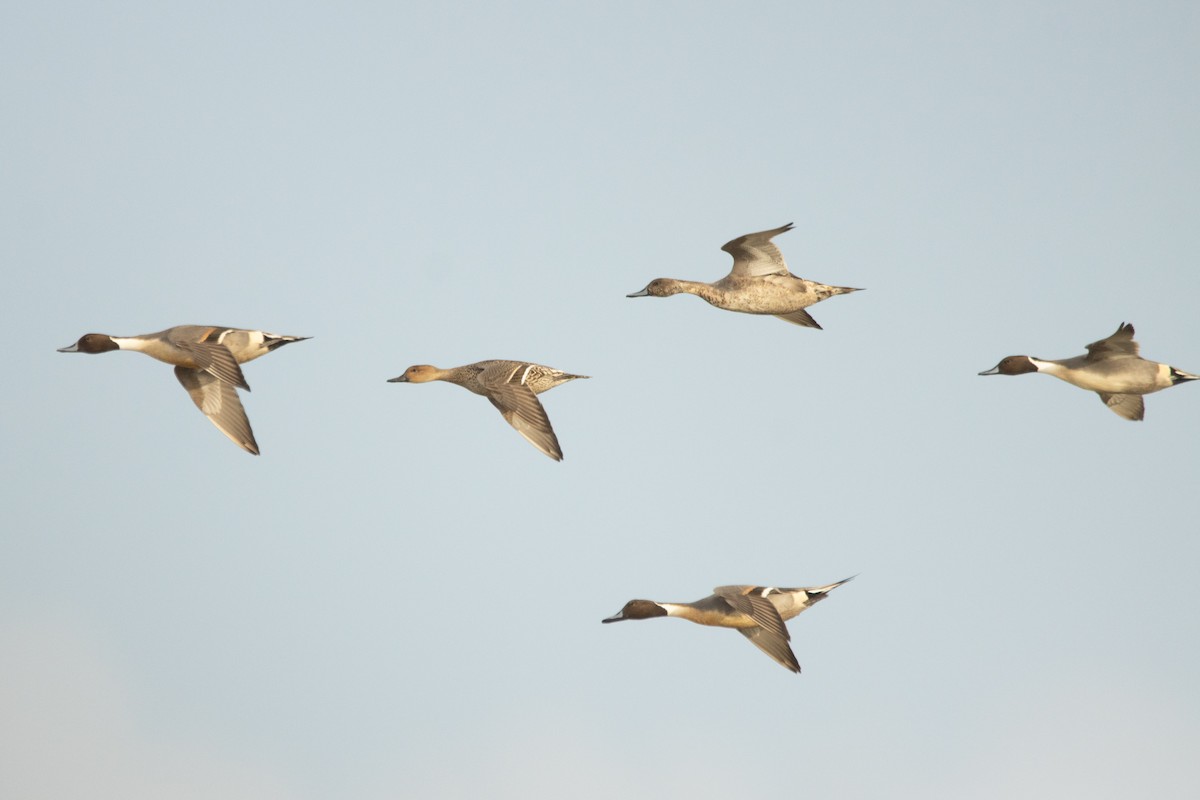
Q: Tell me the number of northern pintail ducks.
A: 5